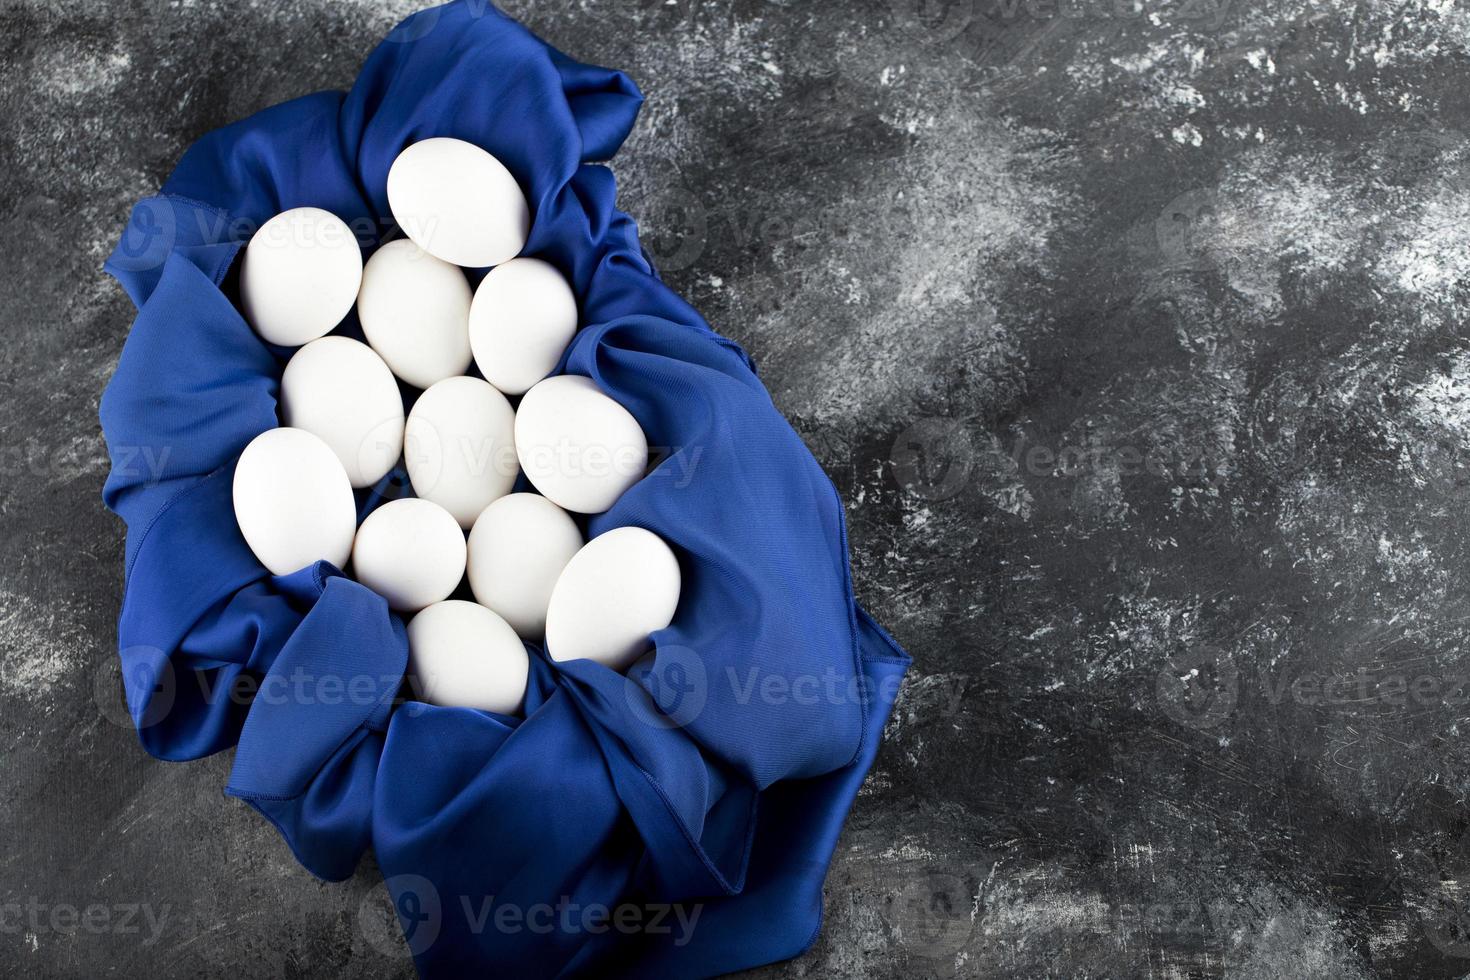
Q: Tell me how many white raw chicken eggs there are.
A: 12